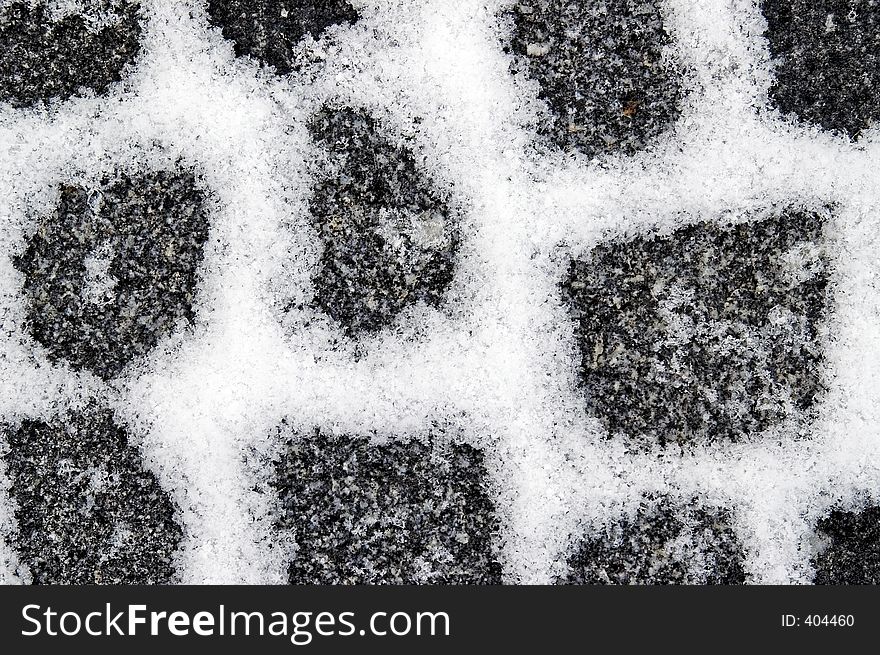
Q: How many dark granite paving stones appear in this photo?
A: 11